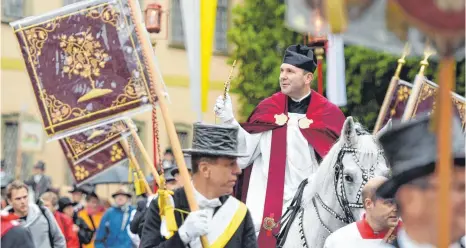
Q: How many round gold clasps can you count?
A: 2